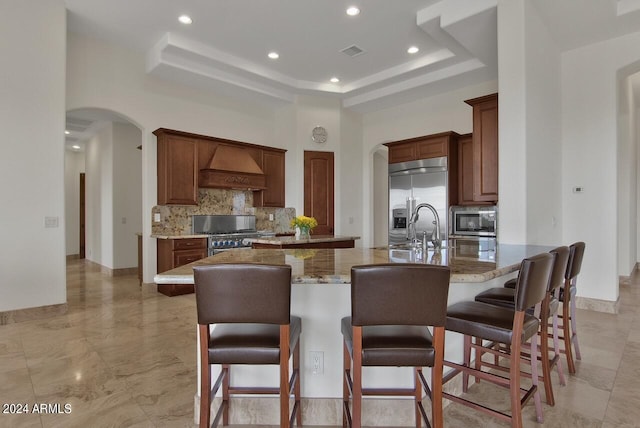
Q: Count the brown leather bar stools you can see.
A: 5